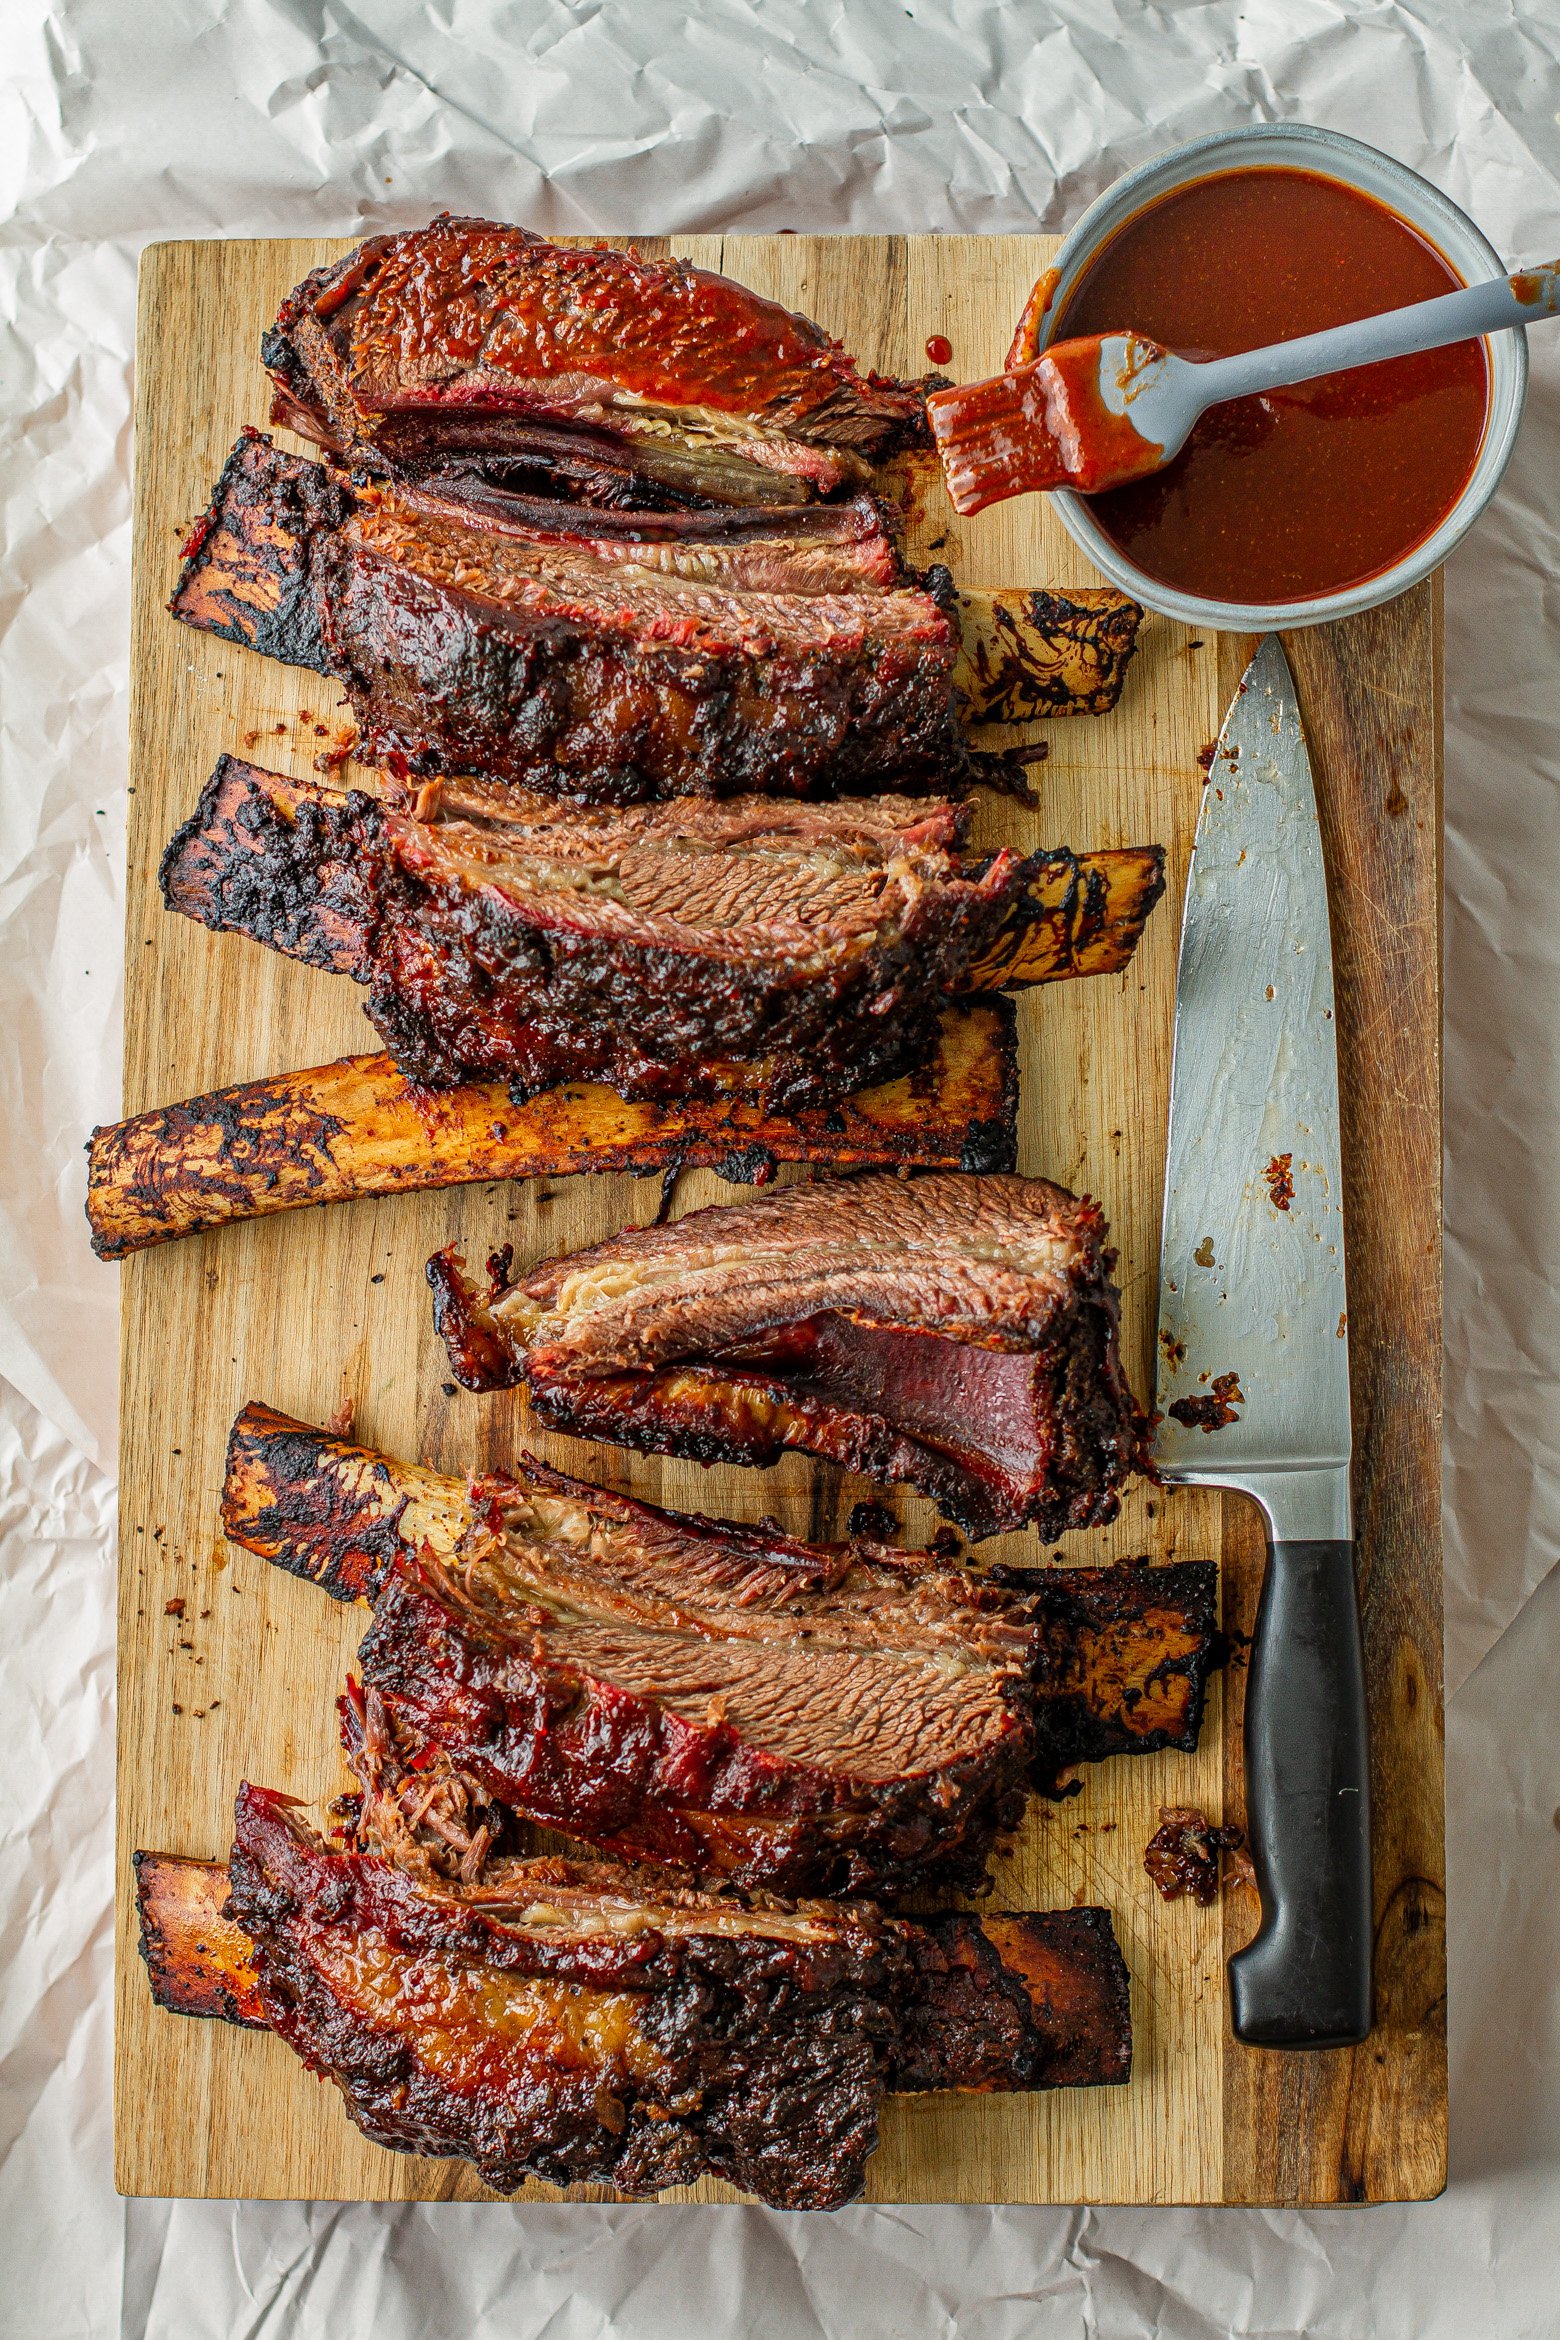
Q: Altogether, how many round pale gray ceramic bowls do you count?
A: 1